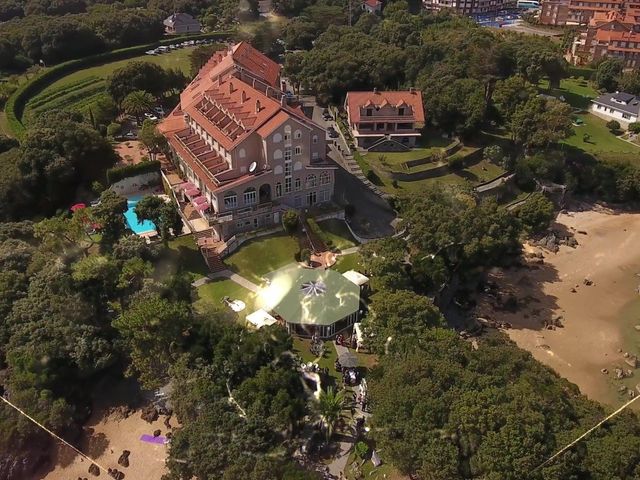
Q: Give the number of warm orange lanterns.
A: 0